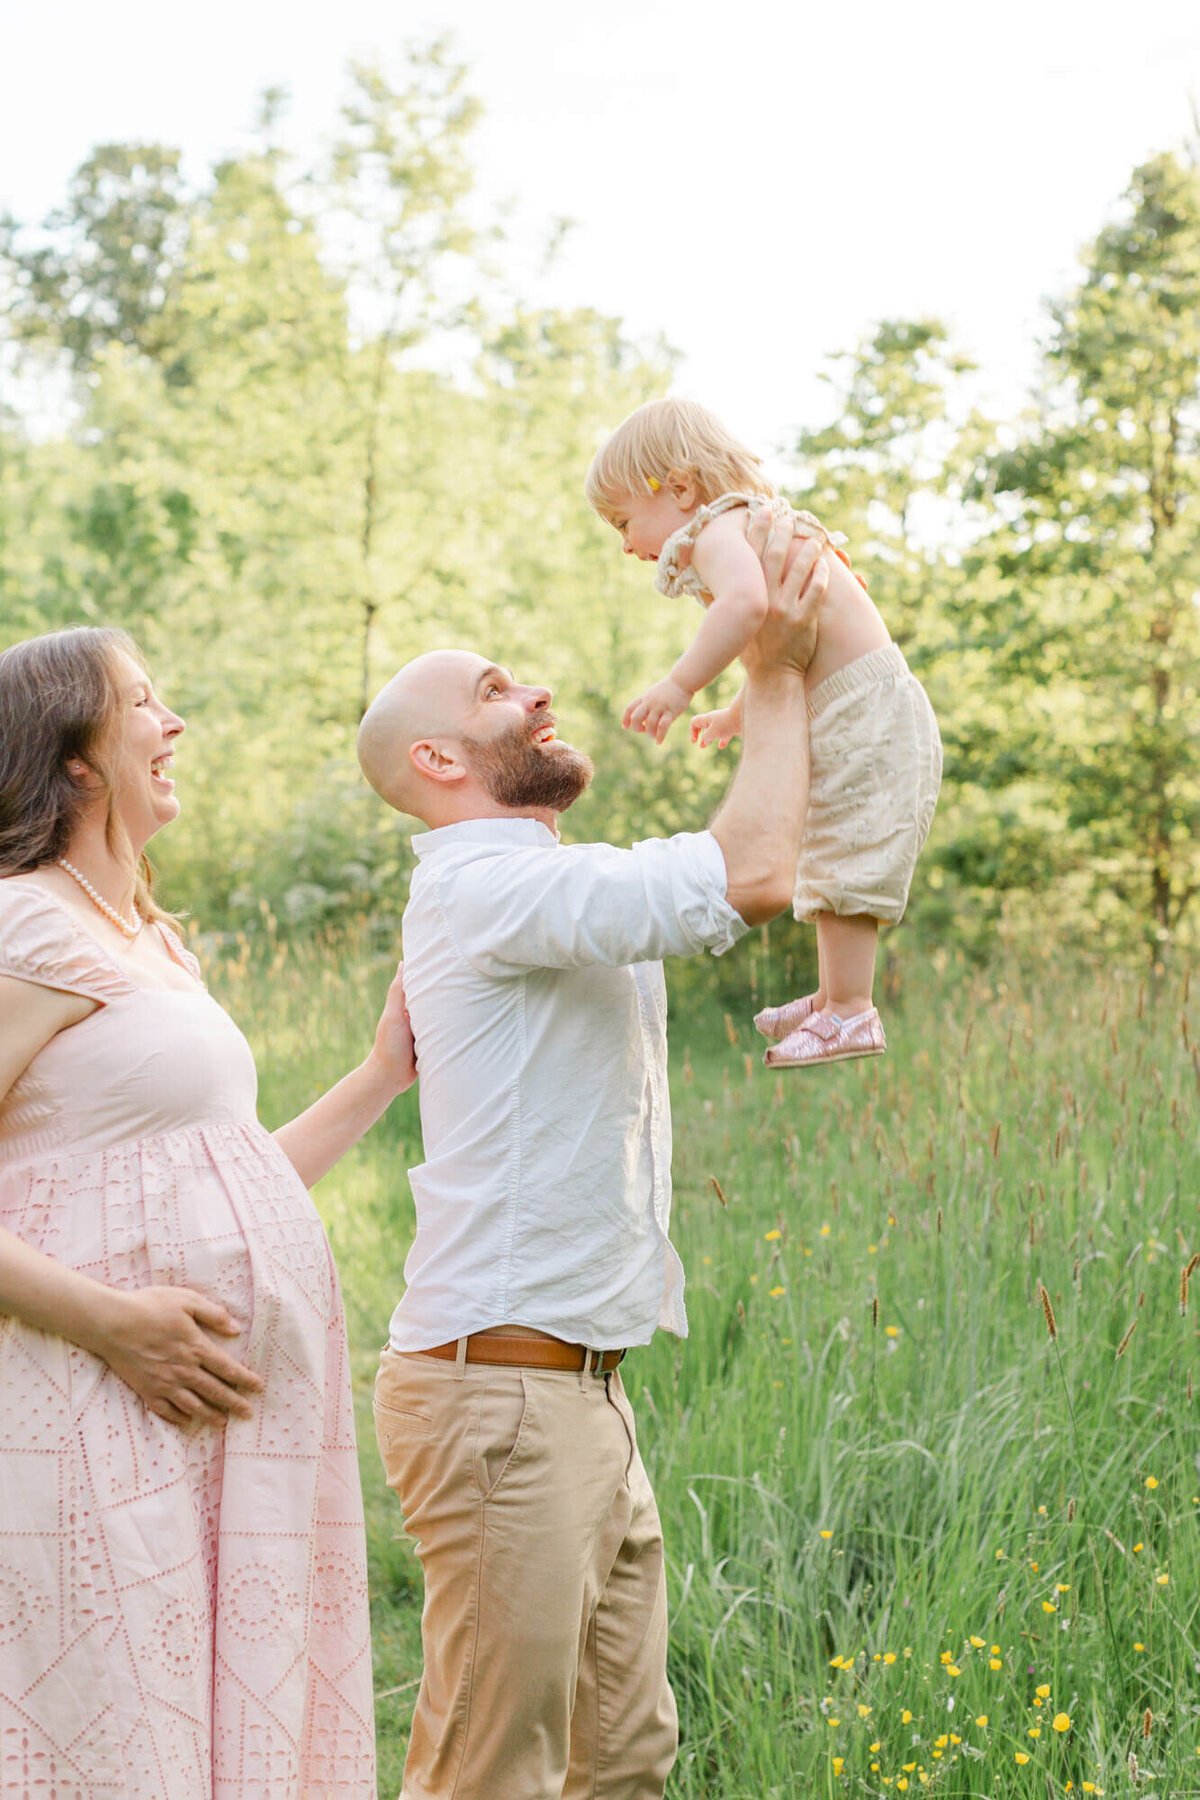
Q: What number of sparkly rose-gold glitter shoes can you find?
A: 2